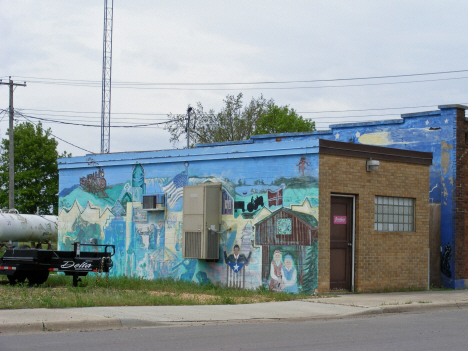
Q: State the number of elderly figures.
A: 2